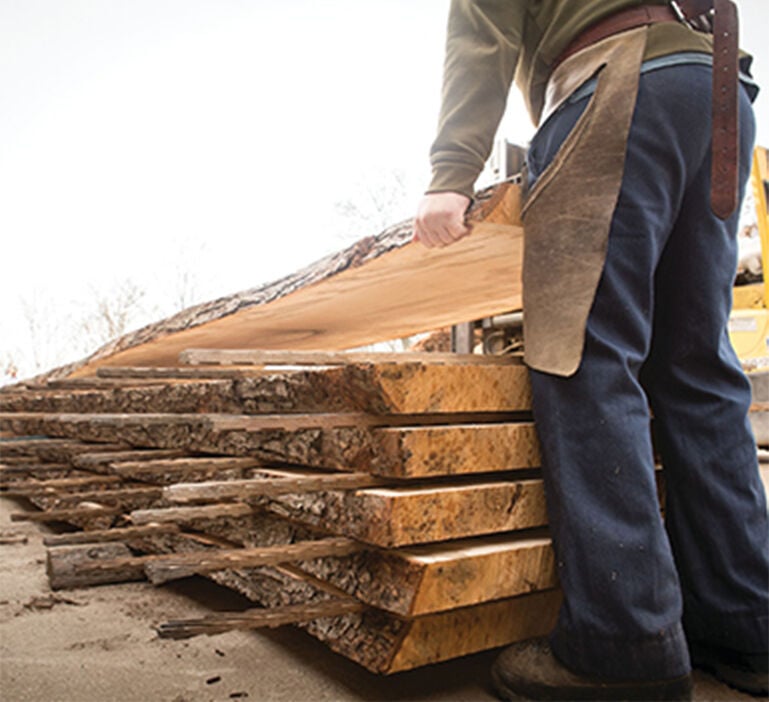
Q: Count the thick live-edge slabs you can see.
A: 6